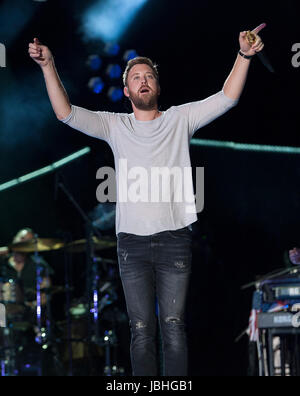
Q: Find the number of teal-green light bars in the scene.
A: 2